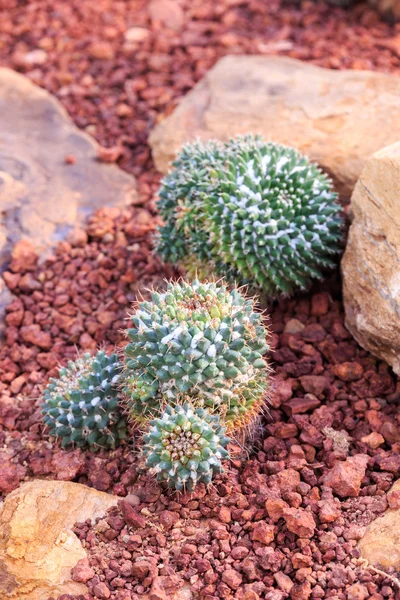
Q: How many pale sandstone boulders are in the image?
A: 5